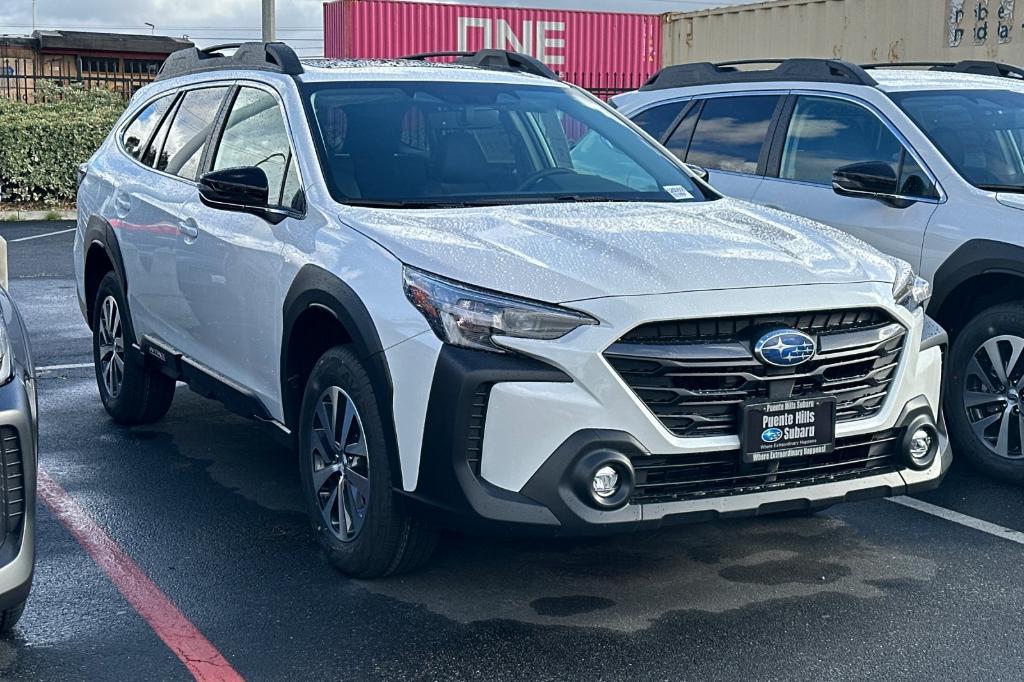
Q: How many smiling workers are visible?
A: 0